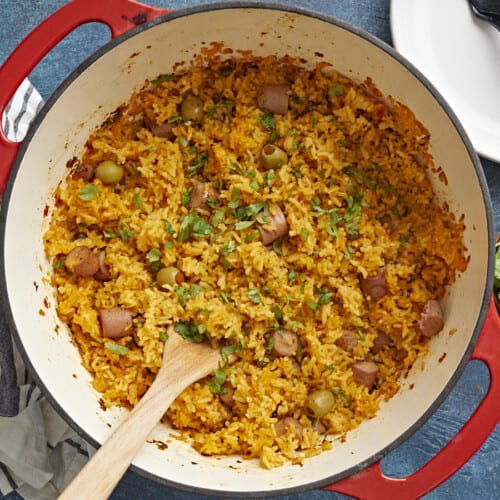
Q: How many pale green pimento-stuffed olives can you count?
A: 5